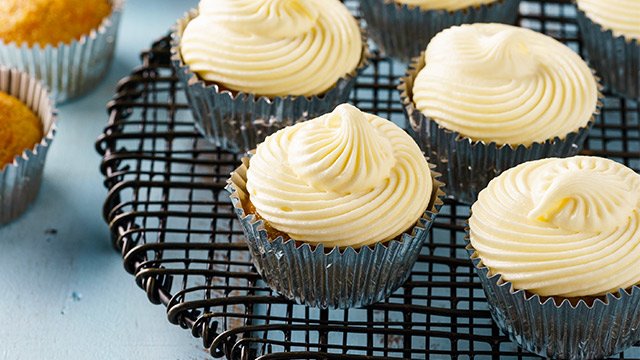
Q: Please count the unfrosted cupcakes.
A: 2